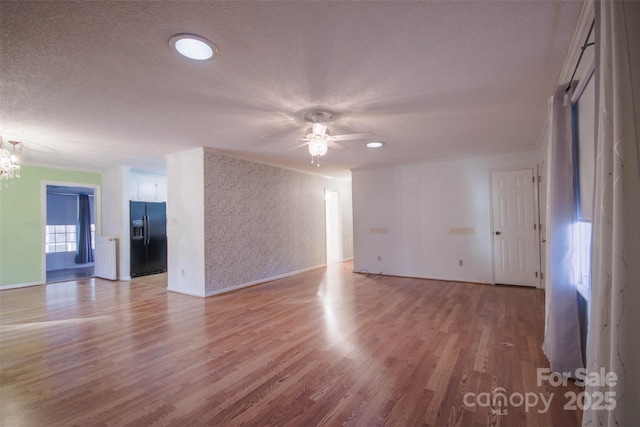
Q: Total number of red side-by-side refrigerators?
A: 0